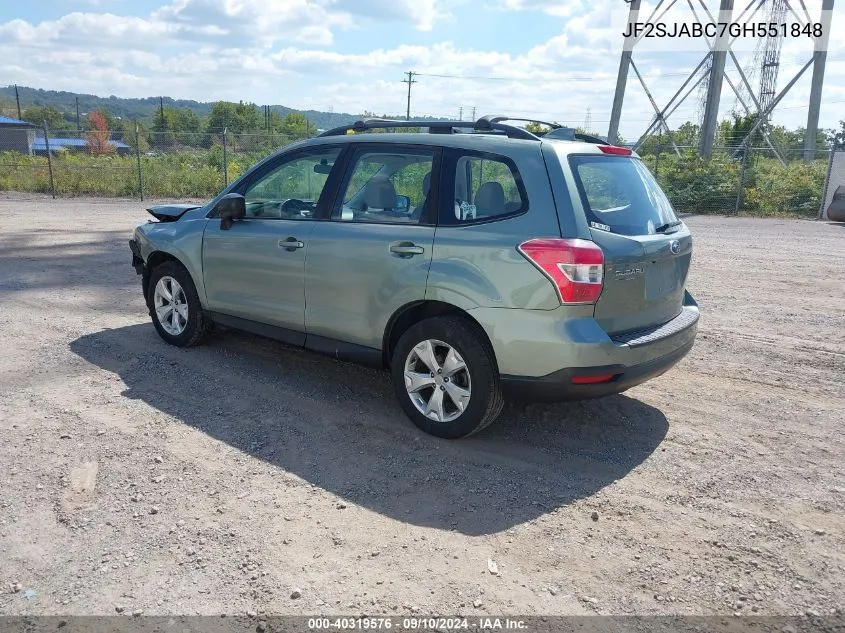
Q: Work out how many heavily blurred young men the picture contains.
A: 0